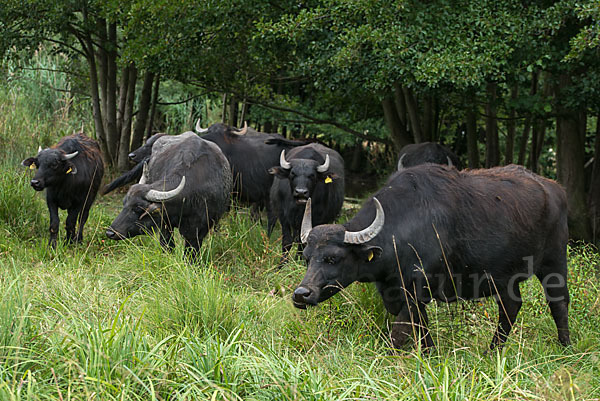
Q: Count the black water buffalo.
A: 7